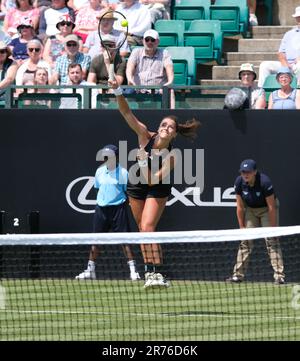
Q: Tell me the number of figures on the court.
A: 3